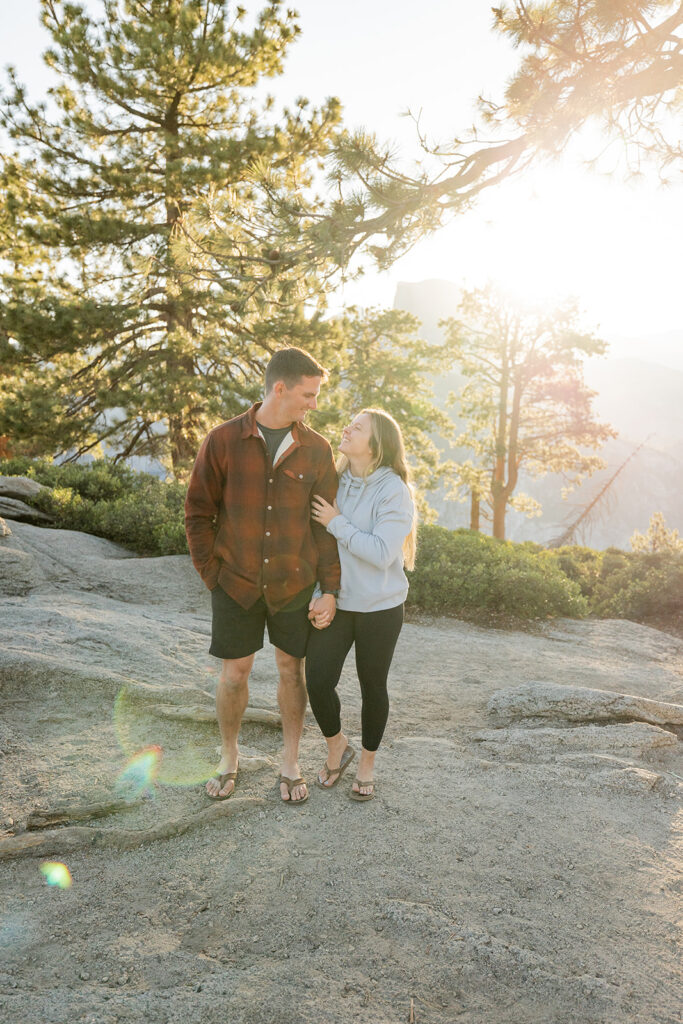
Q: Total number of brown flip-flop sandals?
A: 4